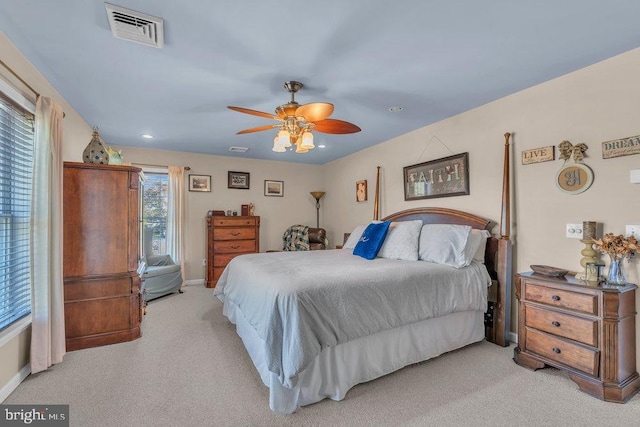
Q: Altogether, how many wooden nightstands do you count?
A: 1